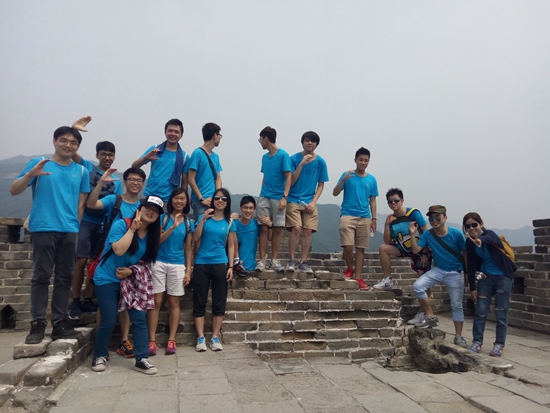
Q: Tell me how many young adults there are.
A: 15